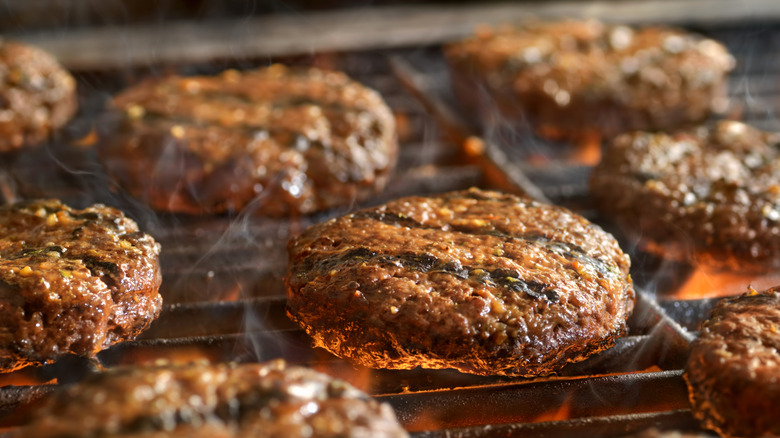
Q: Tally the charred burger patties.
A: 8